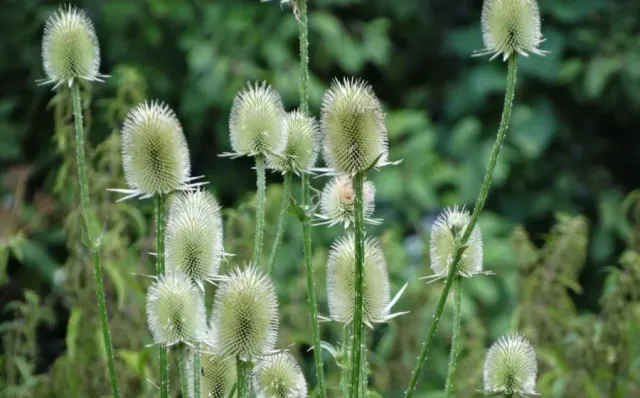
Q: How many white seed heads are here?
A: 15